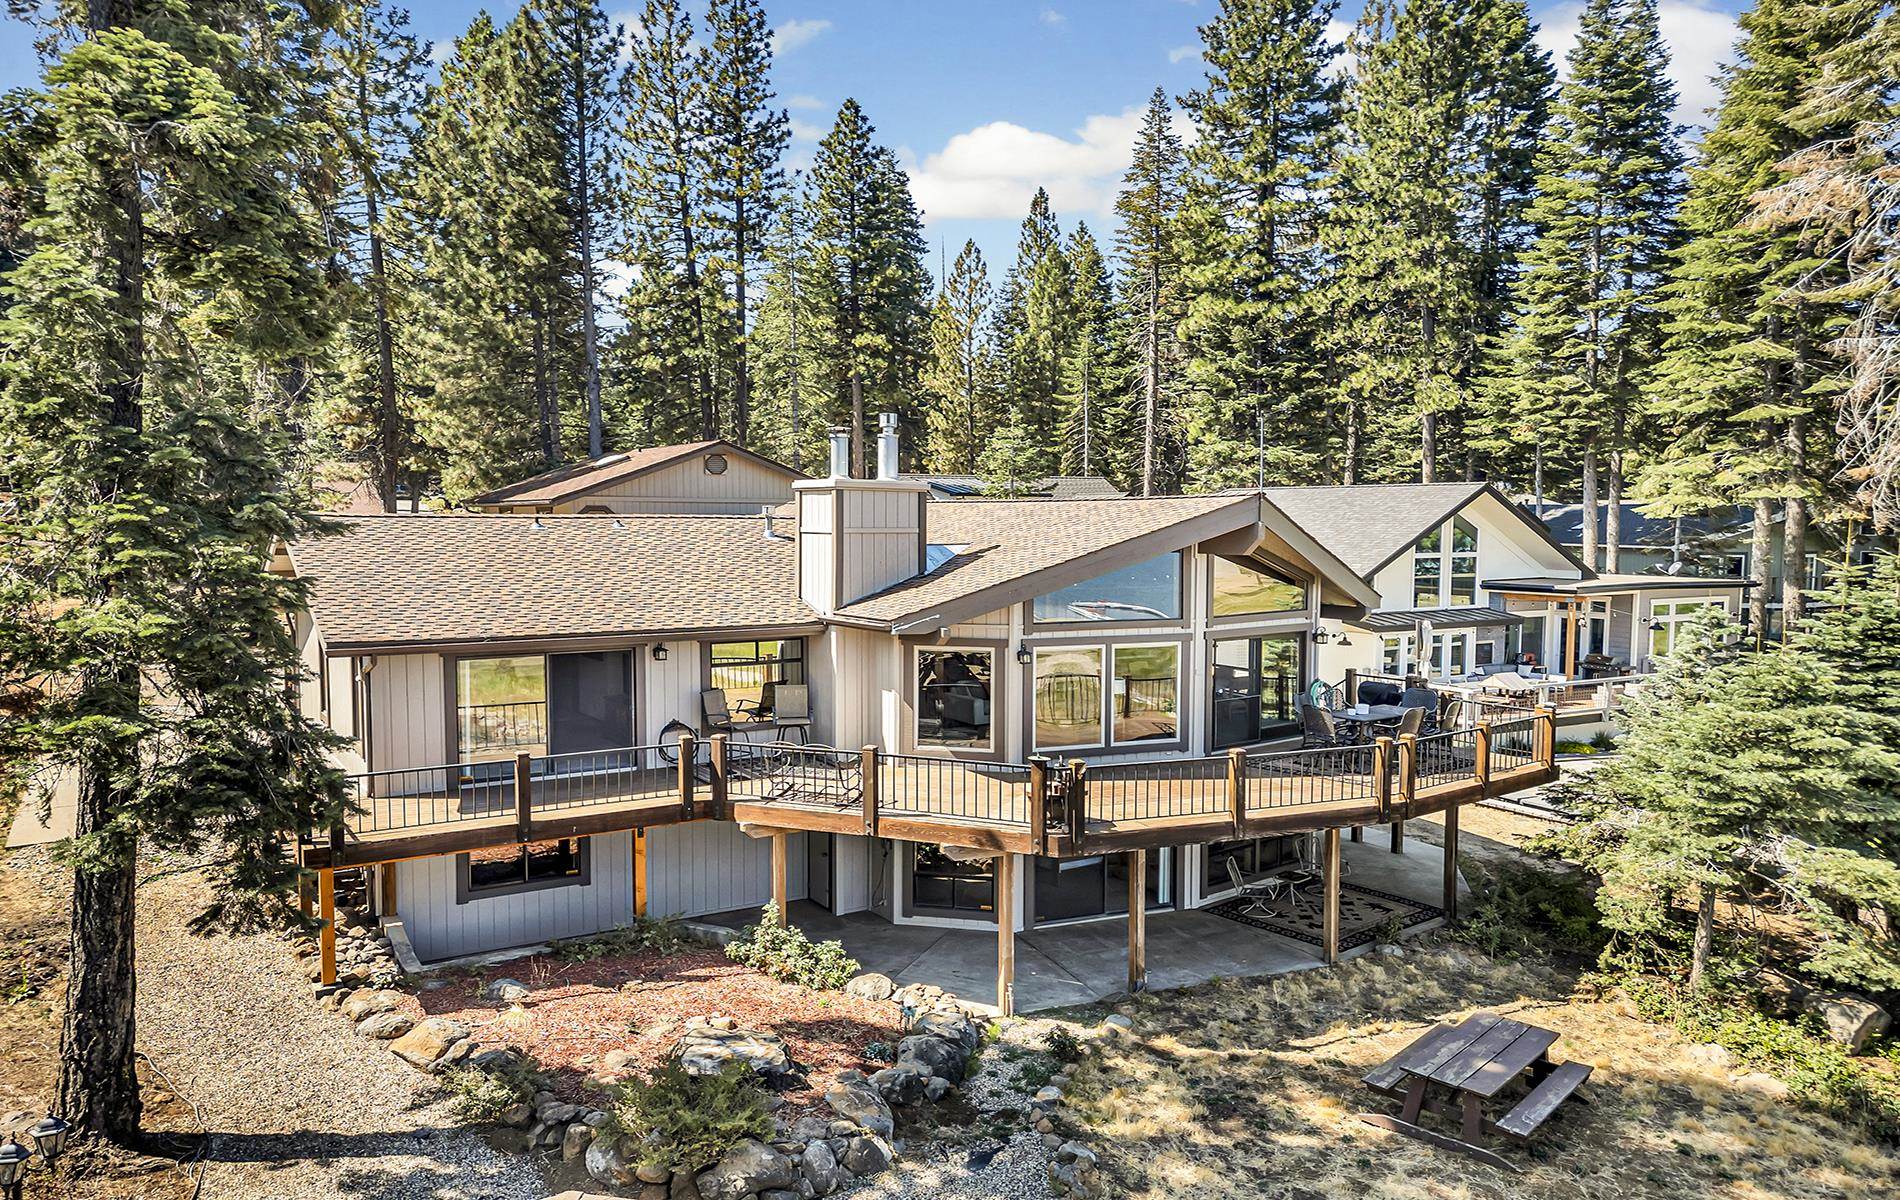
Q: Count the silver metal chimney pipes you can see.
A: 2